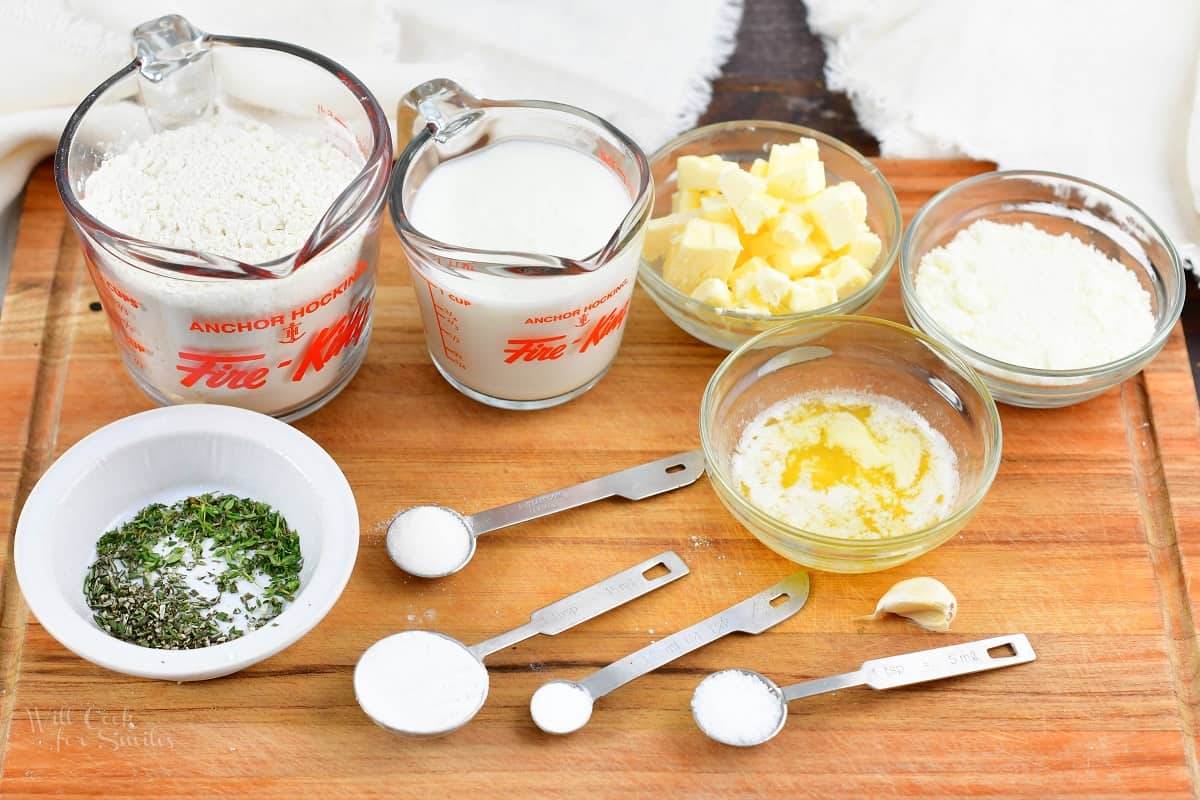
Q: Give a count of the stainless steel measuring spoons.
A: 4